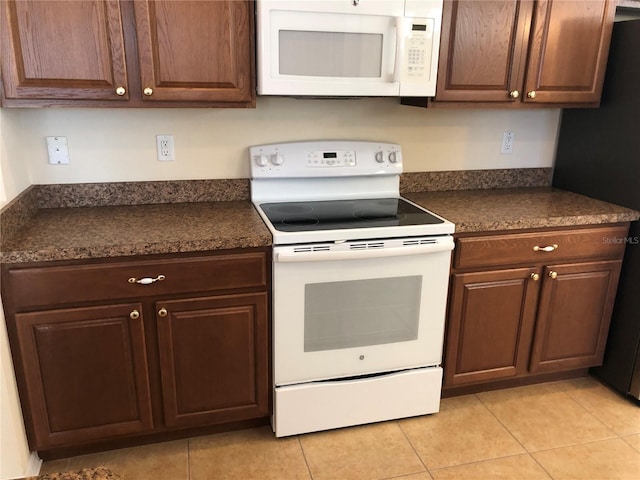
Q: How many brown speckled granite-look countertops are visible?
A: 2